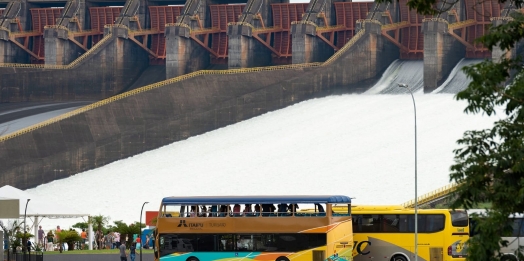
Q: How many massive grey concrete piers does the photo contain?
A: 9